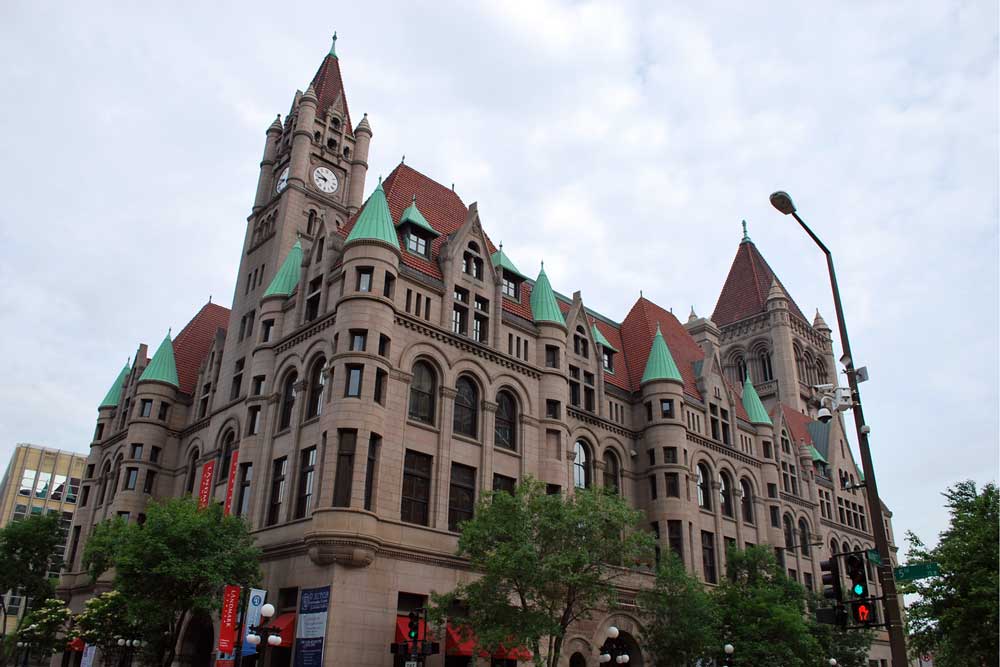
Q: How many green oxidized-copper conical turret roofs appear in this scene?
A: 7